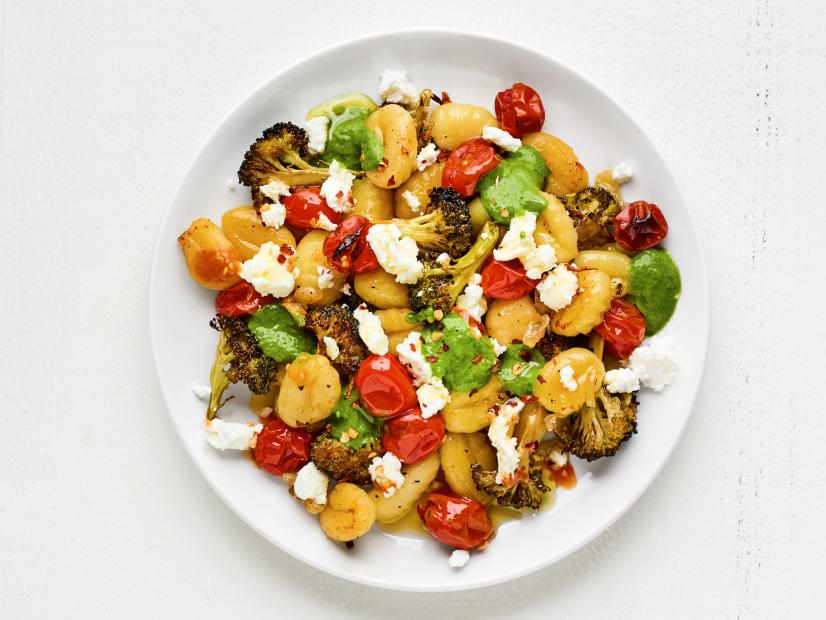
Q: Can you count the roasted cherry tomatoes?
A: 12